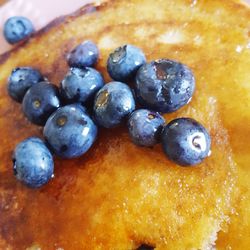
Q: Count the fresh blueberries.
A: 12